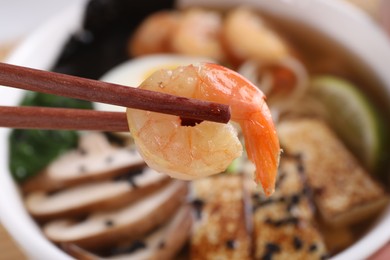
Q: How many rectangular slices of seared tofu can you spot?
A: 3